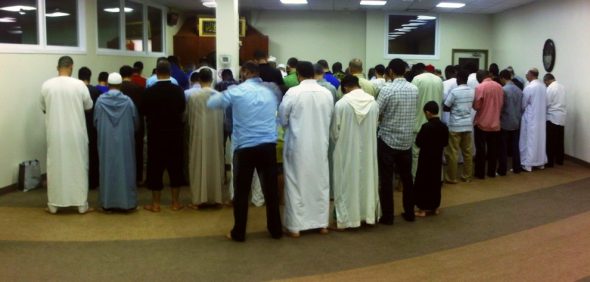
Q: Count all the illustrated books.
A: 0